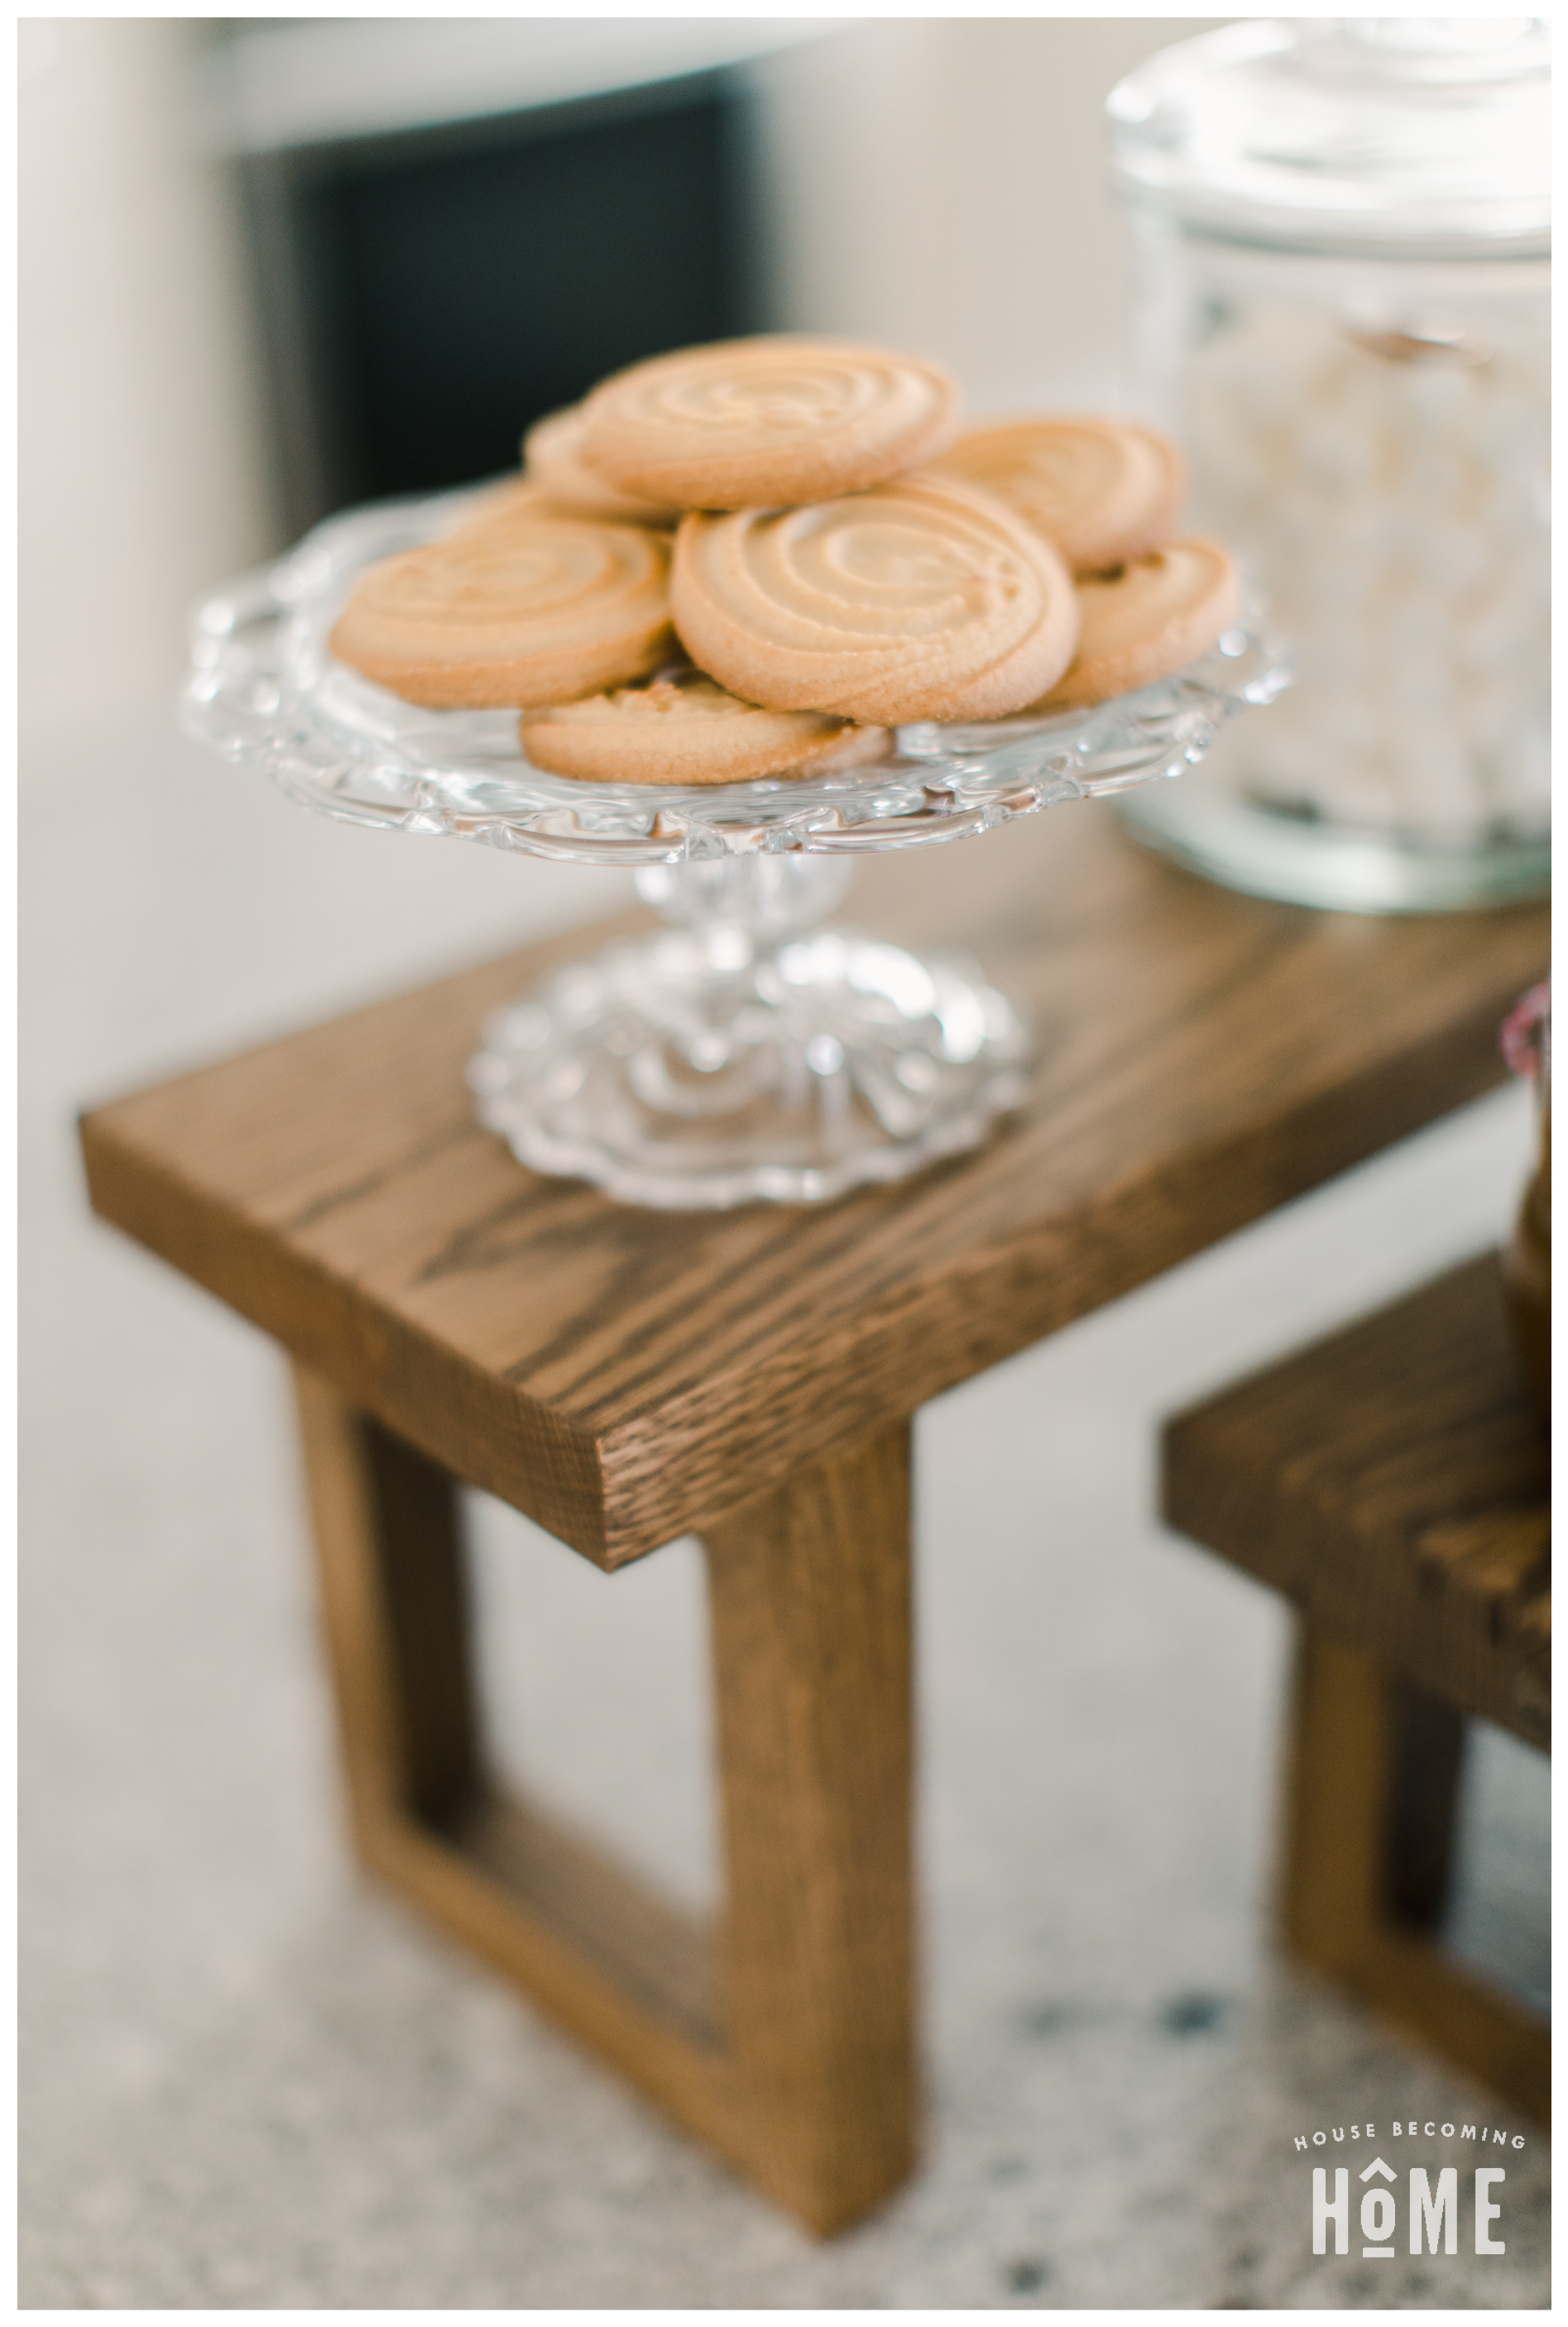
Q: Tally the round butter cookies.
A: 8